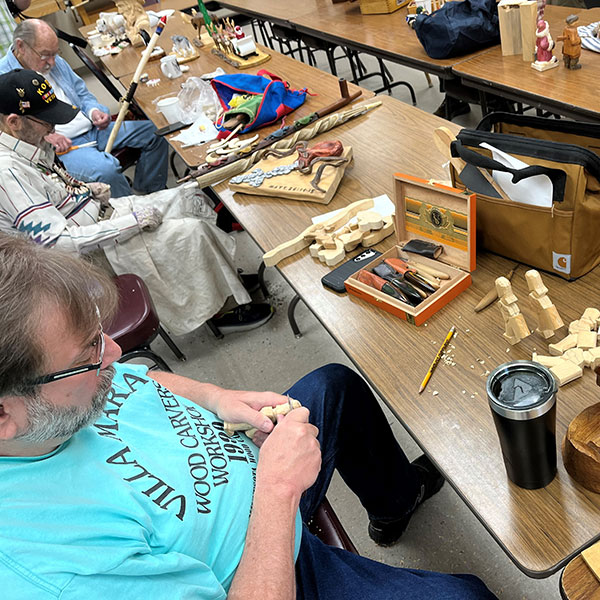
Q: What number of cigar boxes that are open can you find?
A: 1